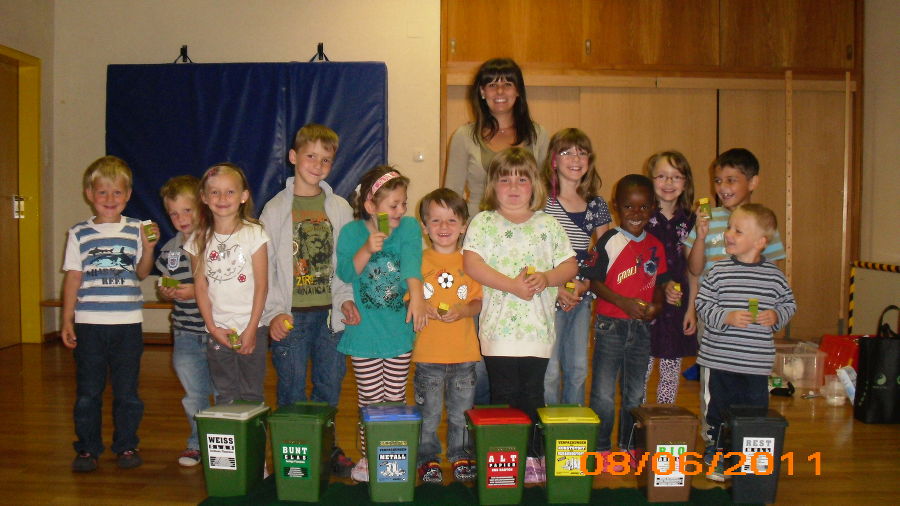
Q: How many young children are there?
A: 12